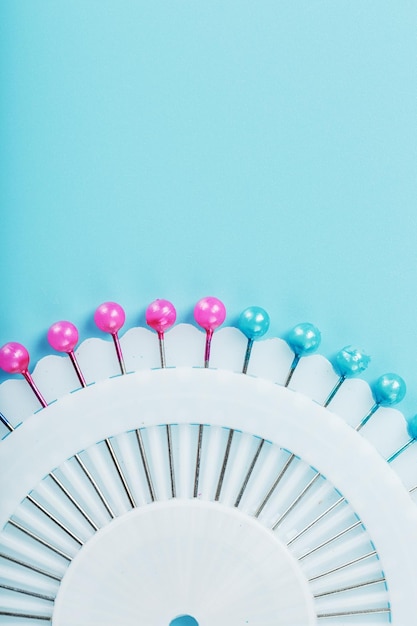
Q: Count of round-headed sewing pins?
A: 10